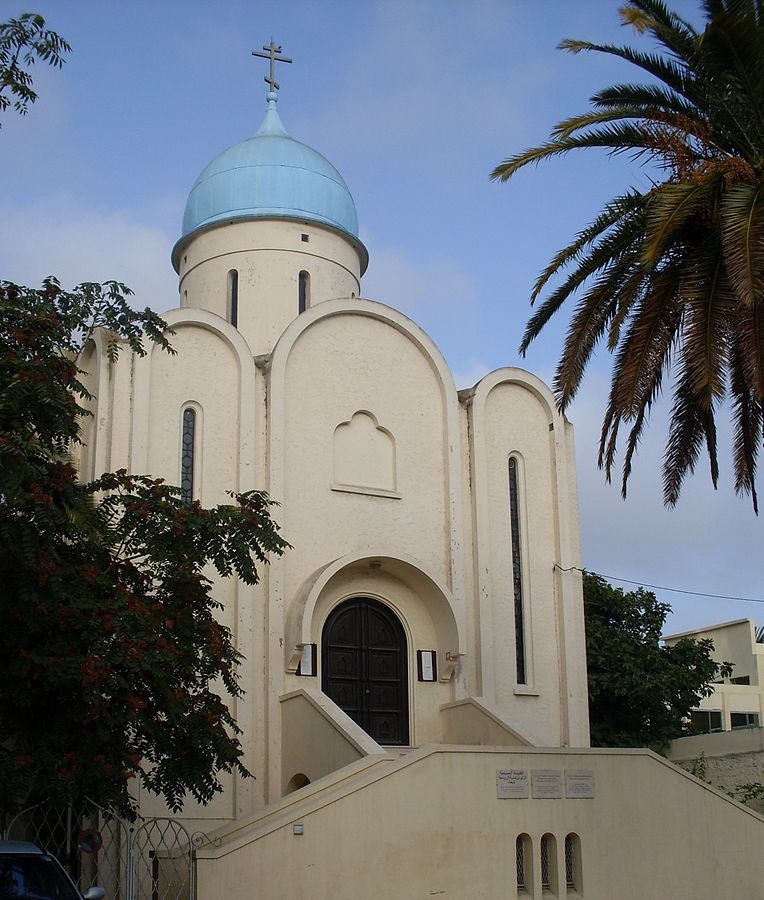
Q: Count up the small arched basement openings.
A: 3